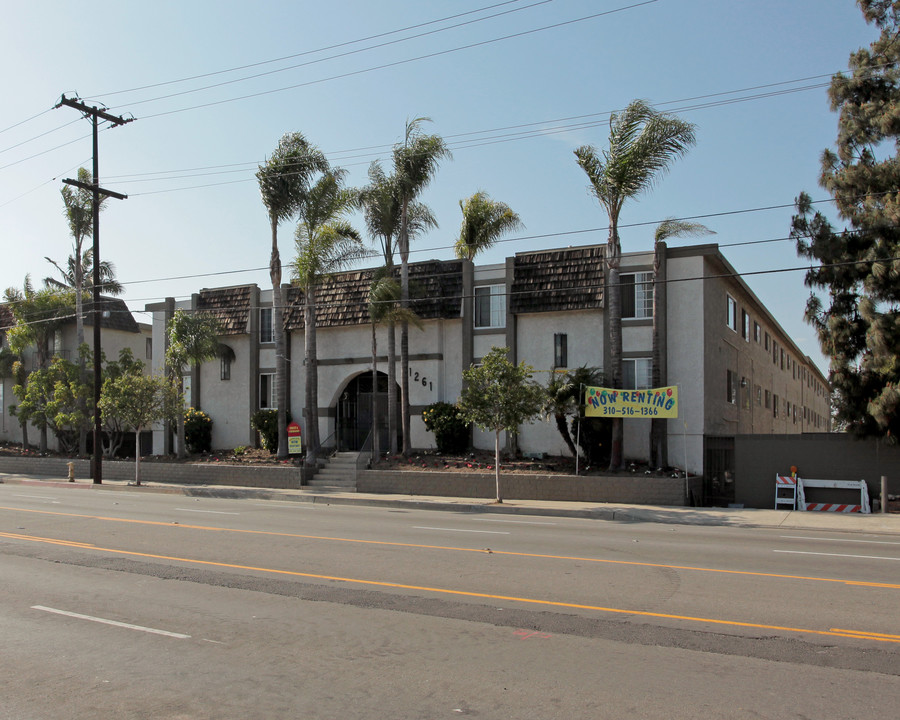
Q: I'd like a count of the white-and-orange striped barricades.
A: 2